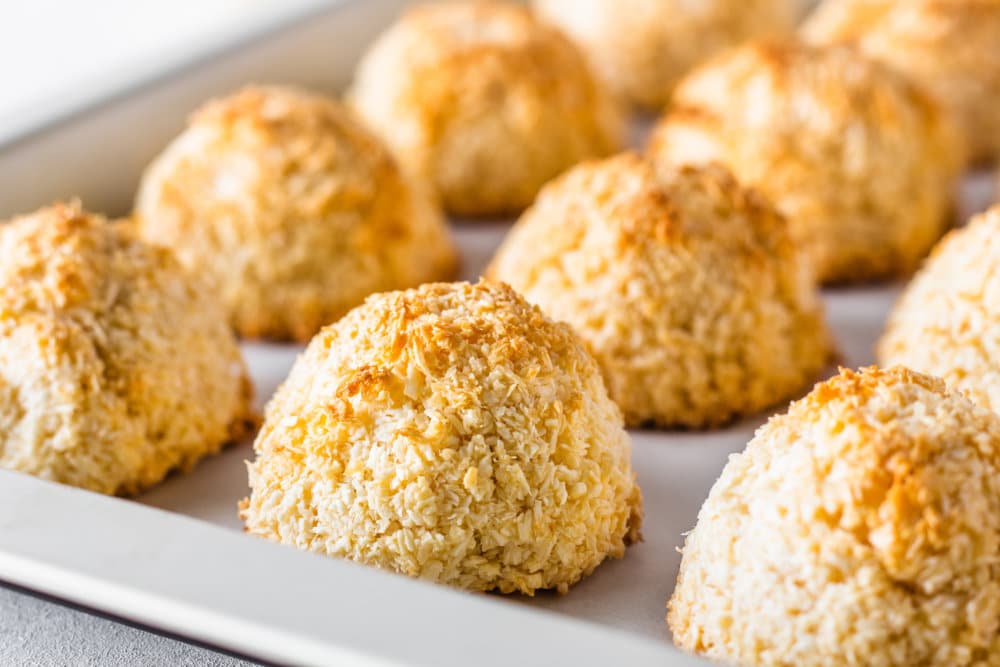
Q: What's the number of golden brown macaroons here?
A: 10